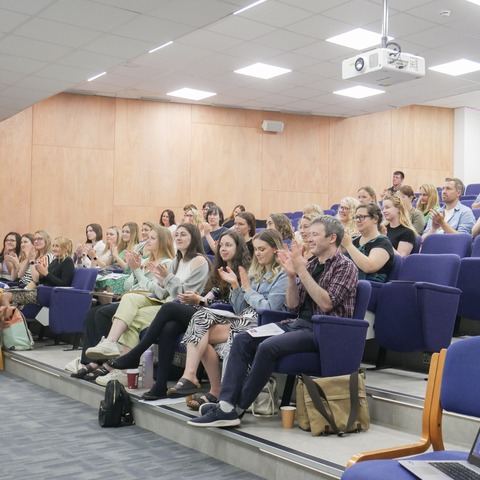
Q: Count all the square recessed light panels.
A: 5